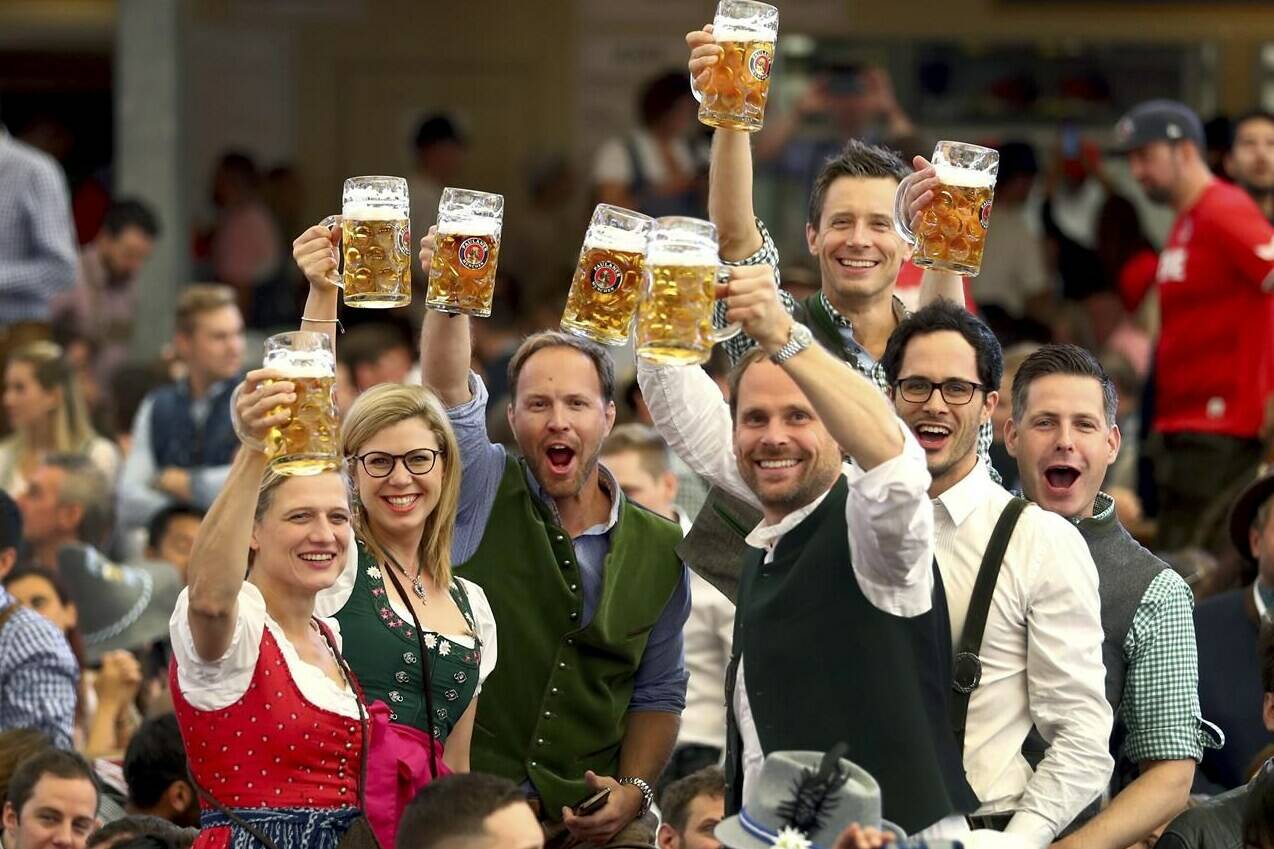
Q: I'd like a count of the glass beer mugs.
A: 7